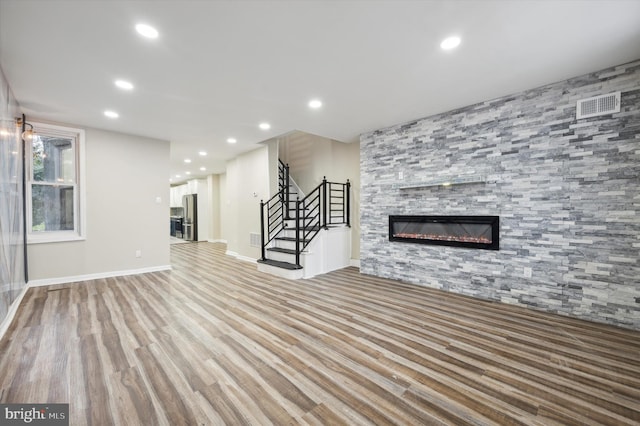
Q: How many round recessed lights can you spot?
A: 13